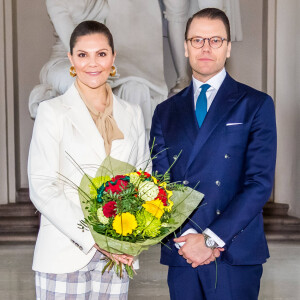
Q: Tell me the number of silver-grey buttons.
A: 5